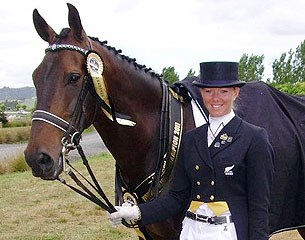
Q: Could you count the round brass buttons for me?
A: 5